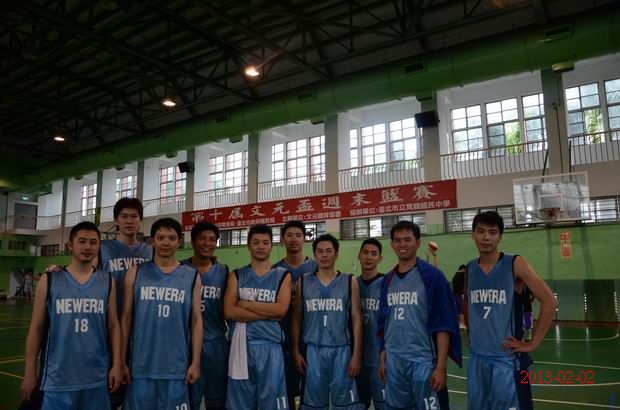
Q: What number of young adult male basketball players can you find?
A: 10